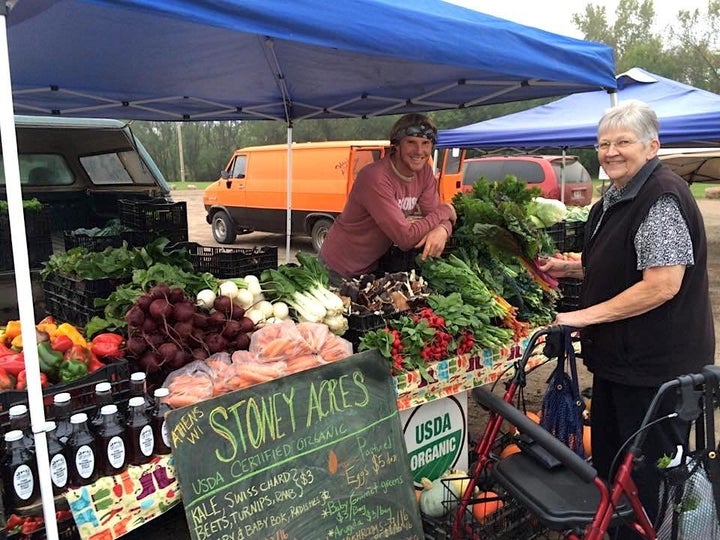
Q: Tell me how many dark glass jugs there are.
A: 10